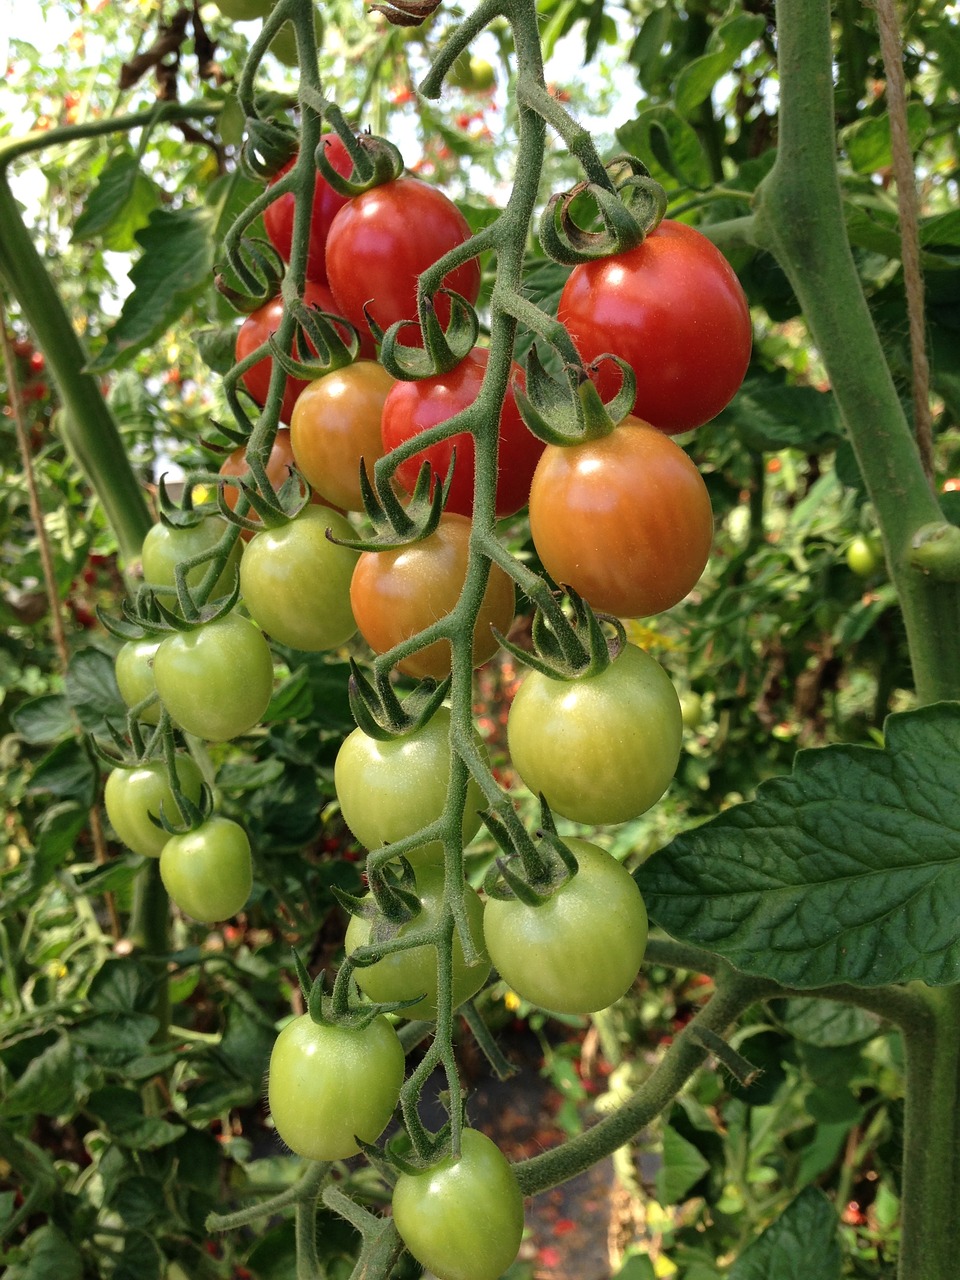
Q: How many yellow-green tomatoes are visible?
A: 12